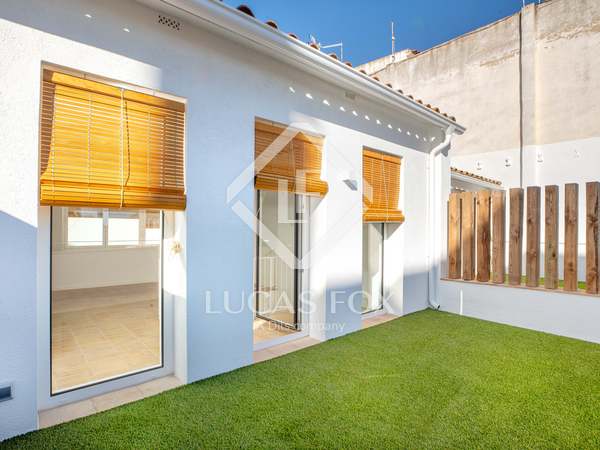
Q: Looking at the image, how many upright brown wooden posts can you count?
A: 9